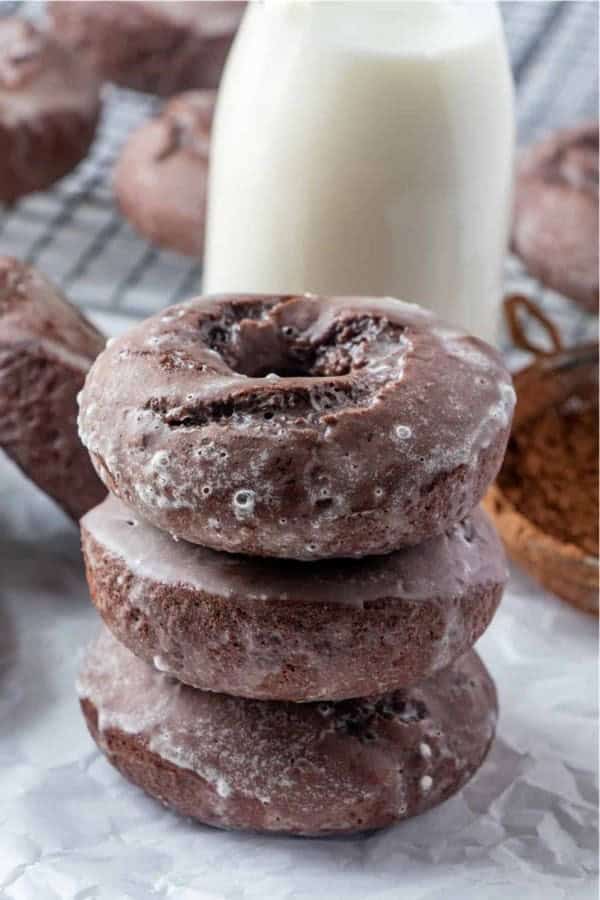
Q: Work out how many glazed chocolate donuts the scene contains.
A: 8